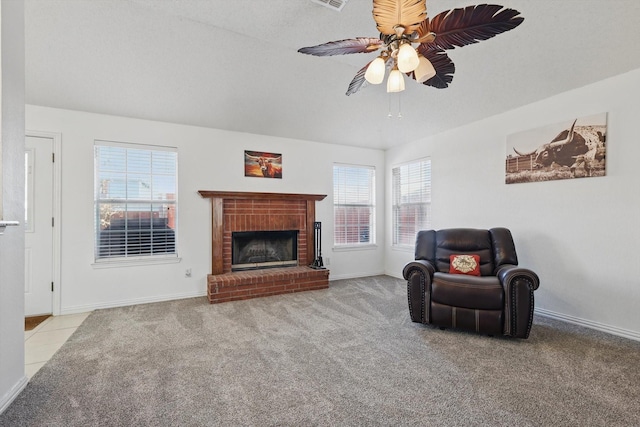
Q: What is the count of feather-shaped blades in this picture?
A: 5